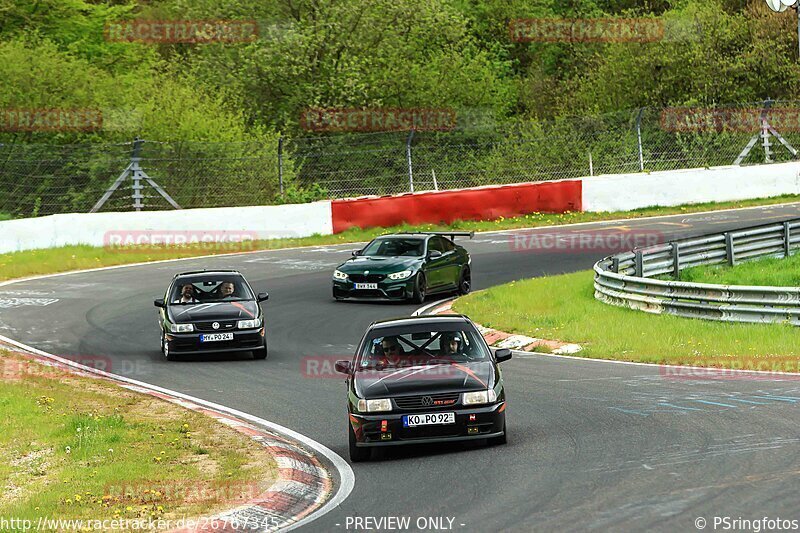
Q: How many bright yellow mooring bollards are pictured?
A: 0